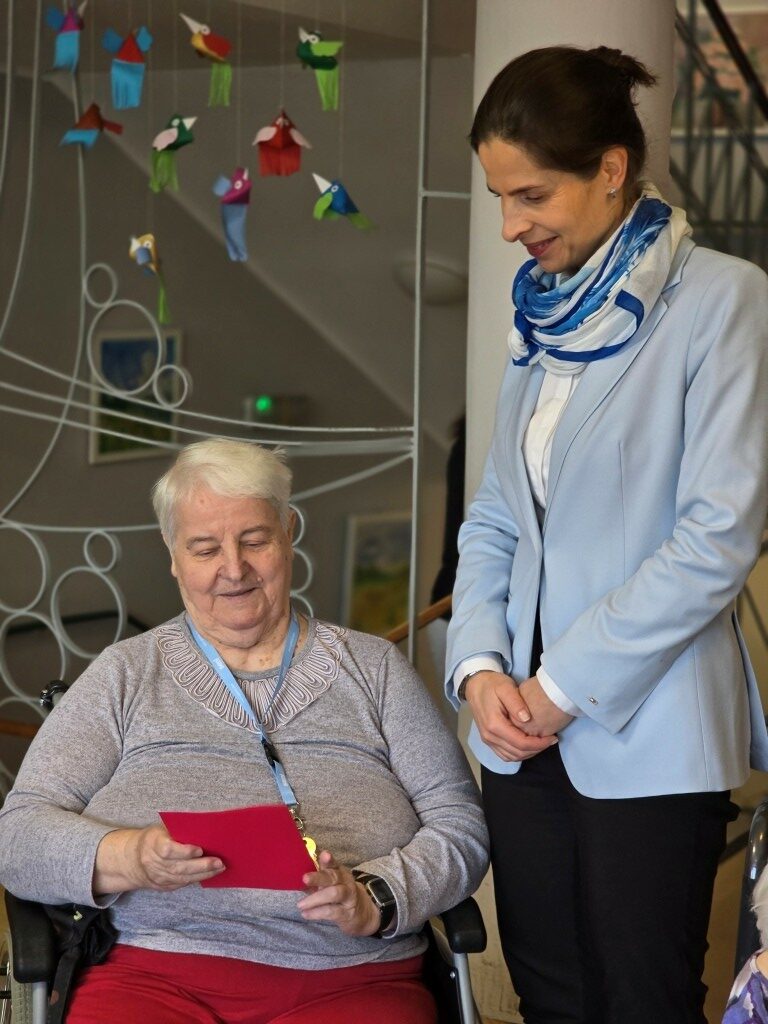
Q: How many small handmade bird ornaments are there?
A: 10